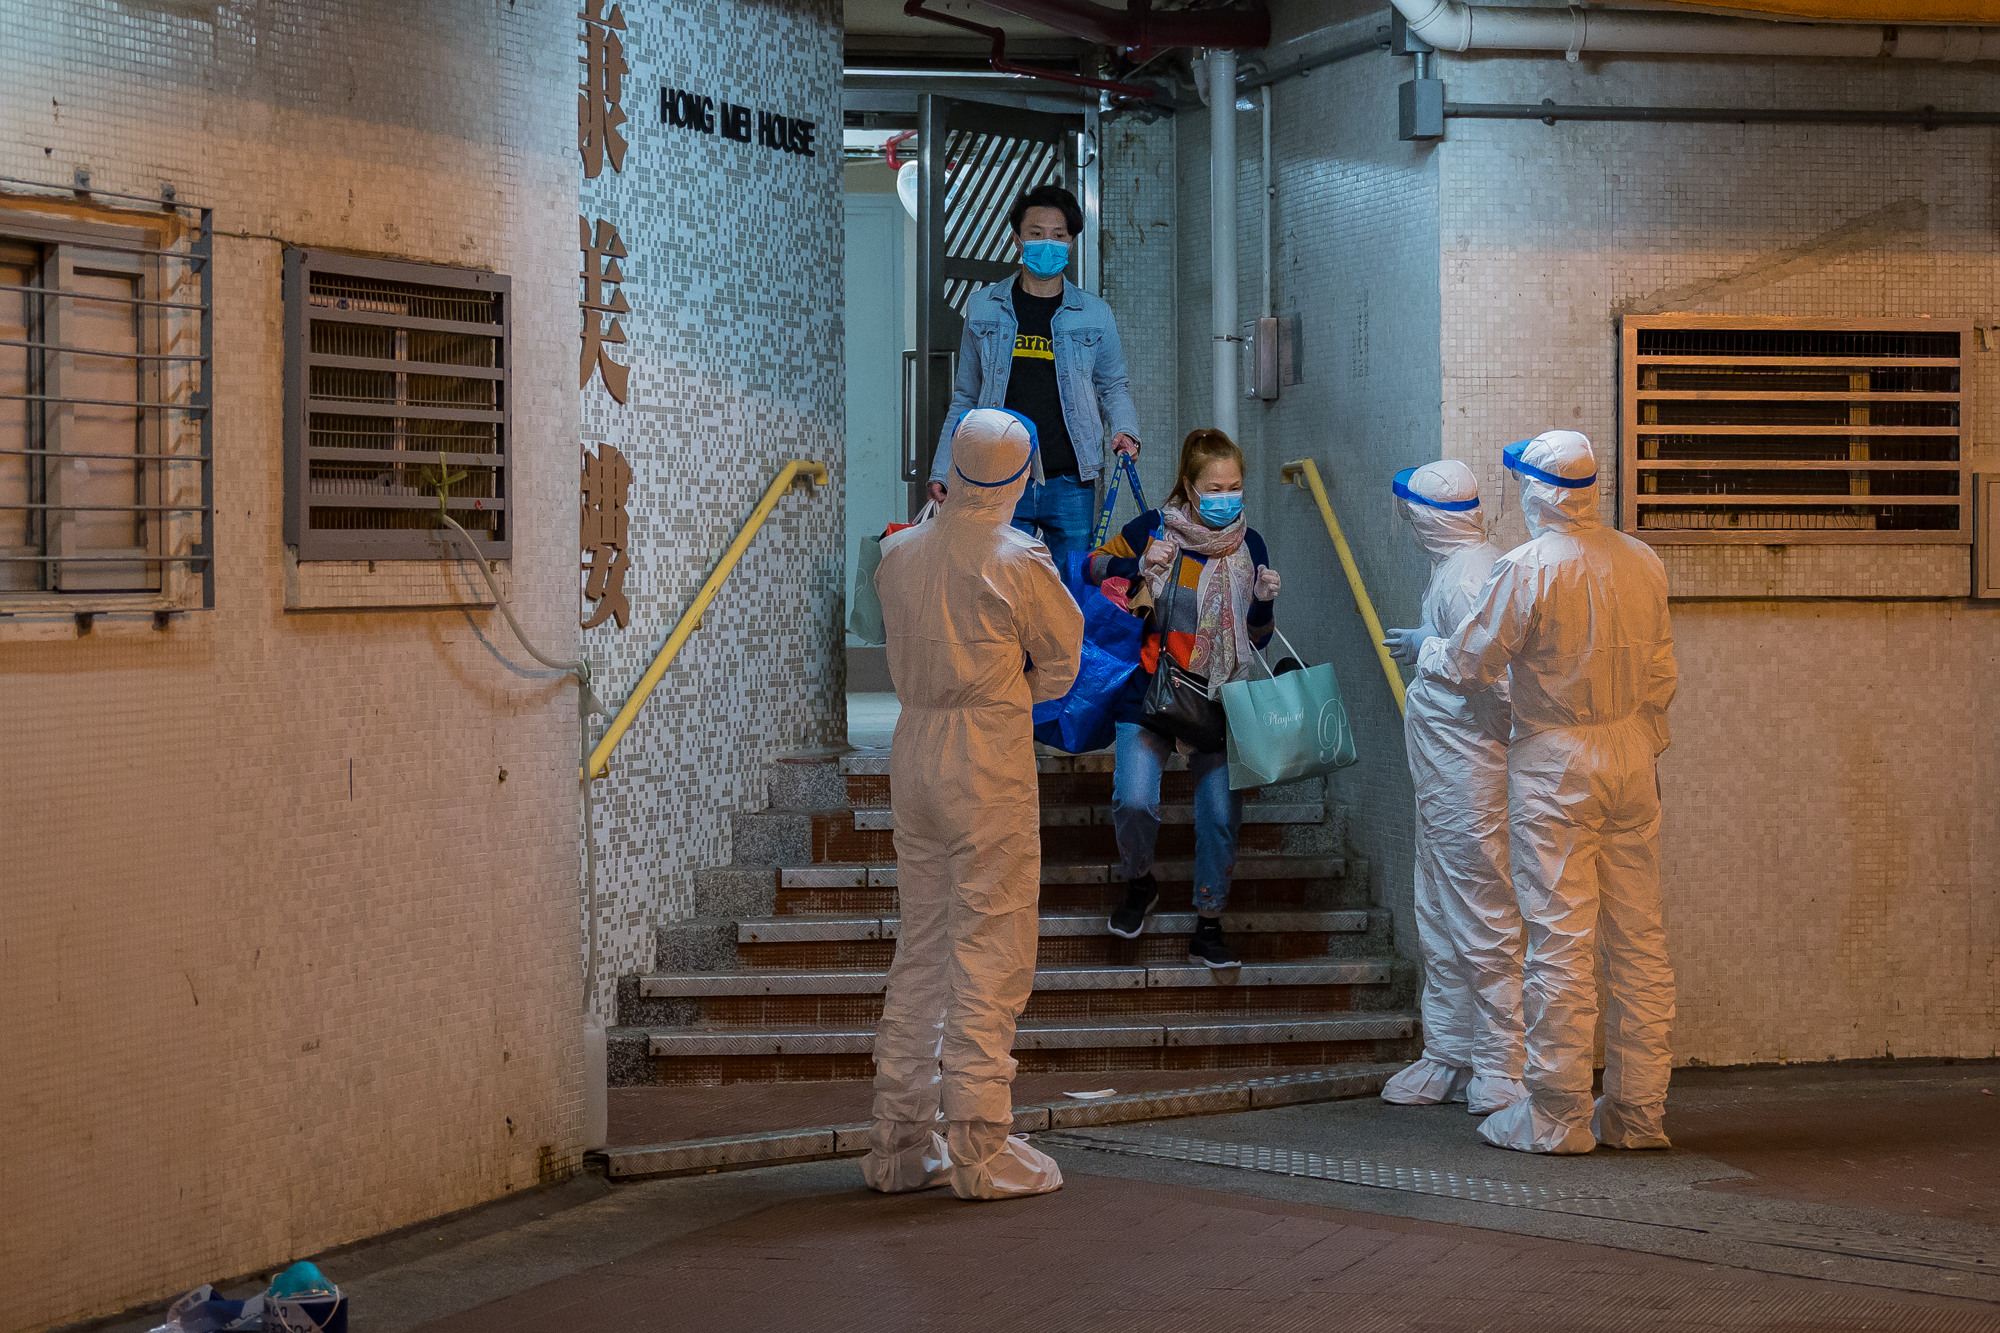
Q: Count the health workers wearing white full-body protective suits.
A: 3